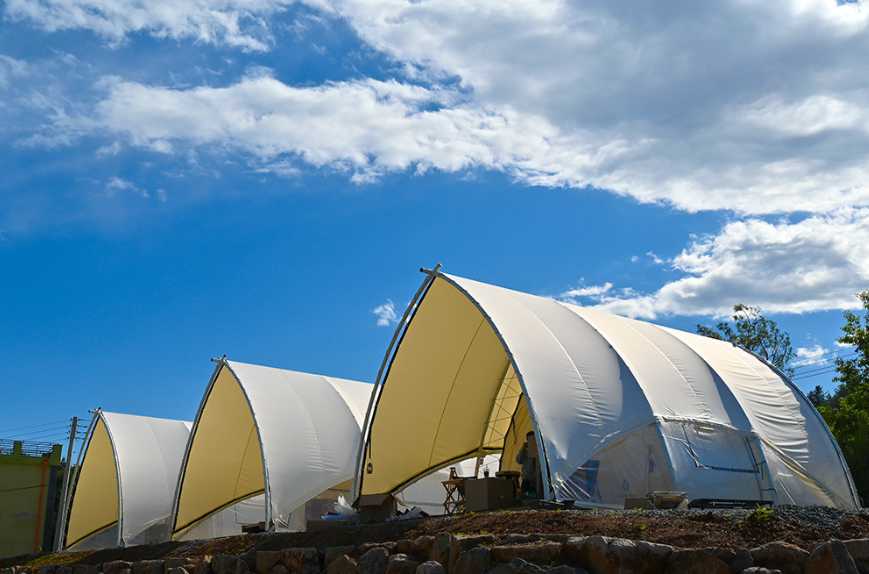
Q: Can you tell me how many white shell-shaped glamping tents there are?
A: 3